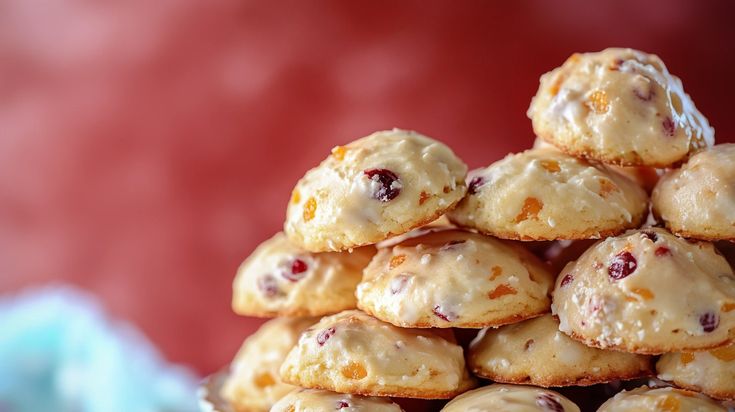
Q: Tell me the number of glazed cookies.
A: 14